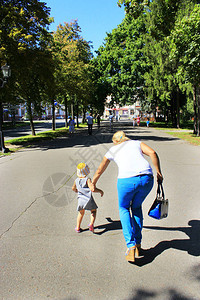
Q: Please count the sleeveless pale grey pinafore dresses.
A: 1